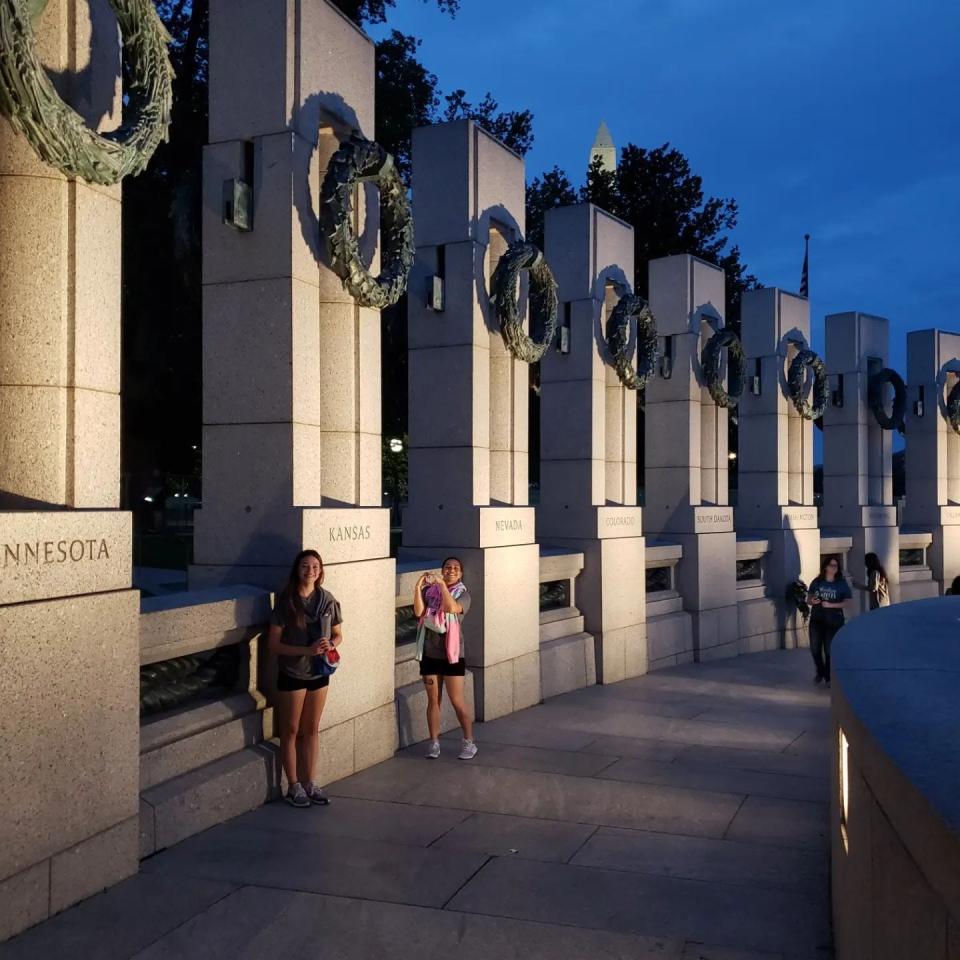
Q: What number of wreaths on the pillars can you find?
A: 8